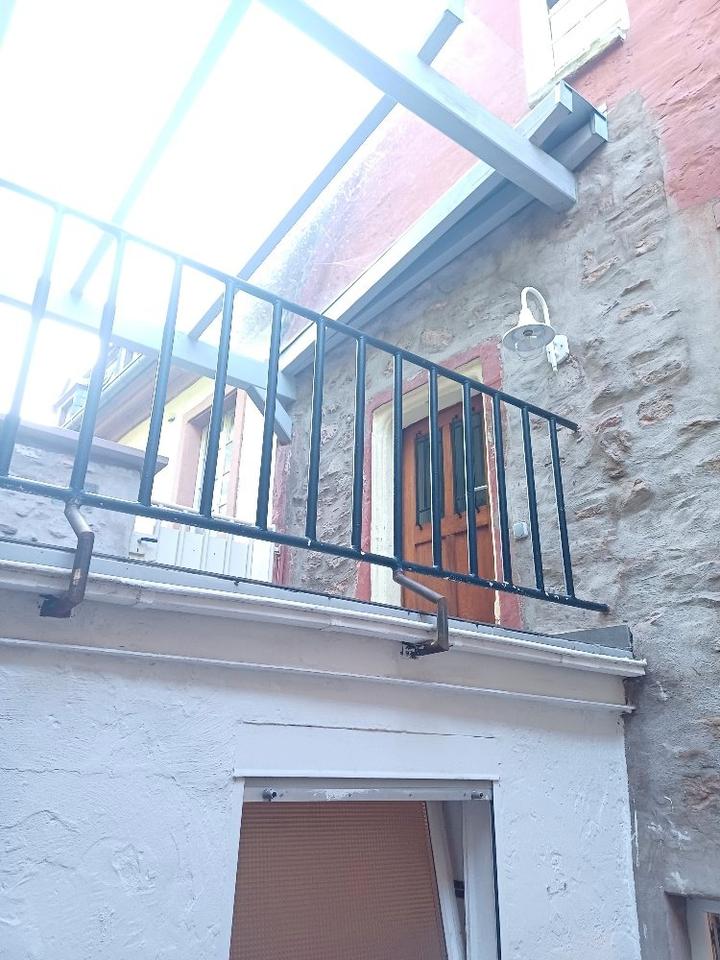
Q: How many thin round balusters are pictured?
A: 13